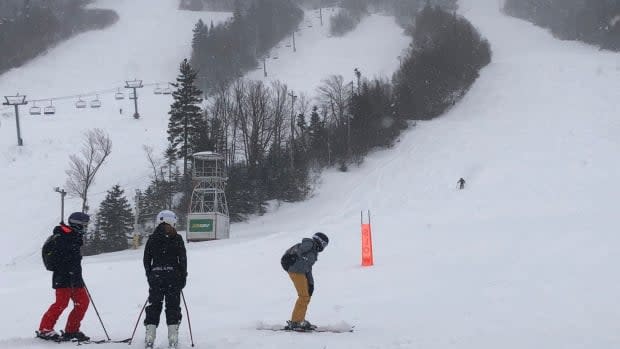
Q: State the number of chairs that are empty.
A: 8